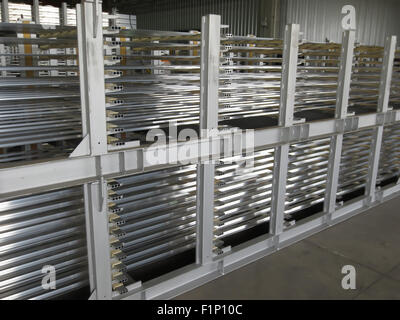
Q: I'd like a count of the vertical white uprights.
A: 5